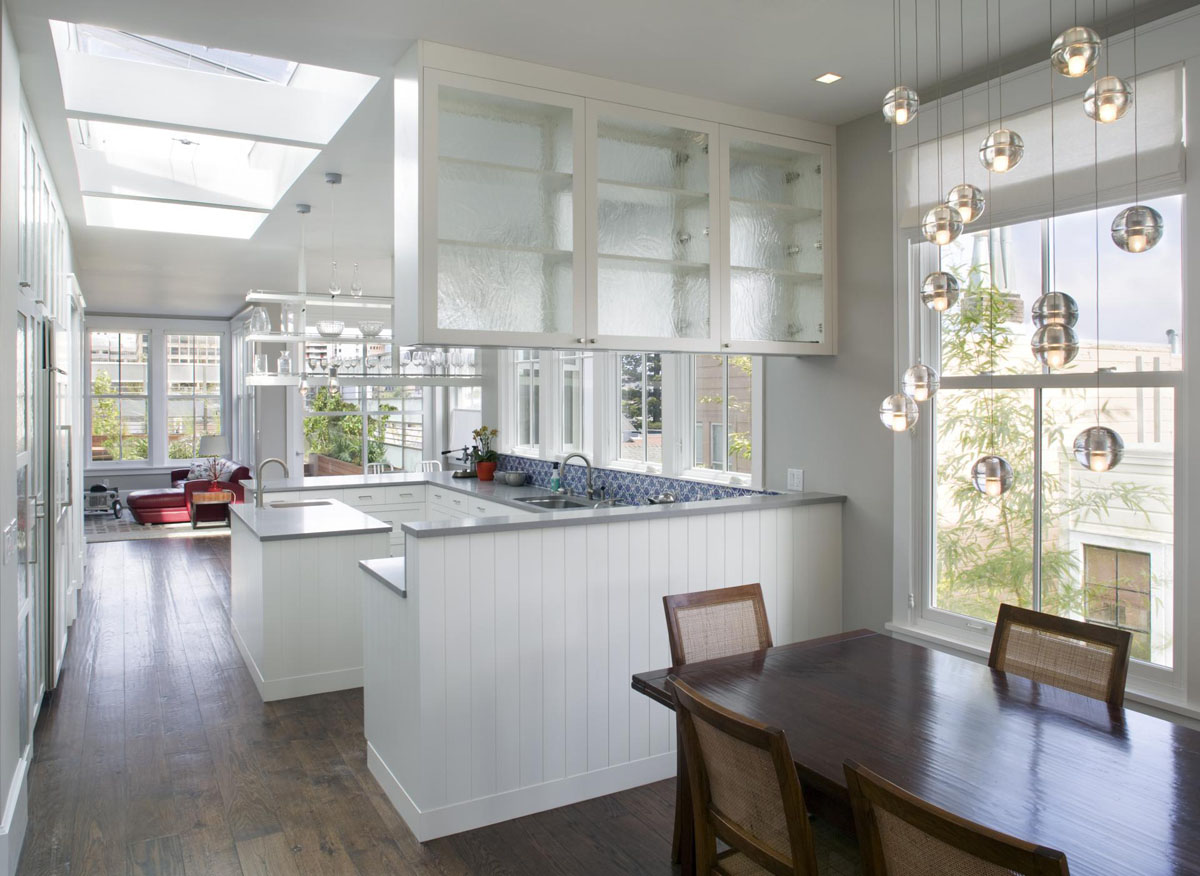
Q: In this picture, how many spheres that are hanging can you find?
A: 14